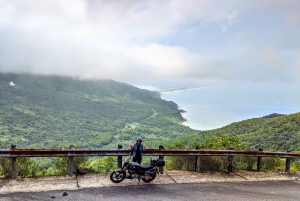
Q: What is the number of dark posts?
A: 8